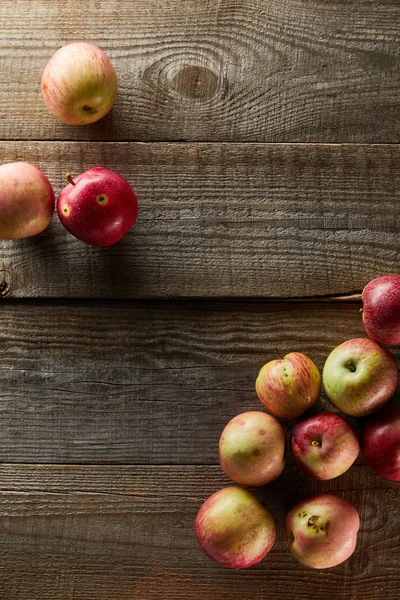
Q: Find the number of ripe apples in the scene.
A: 11